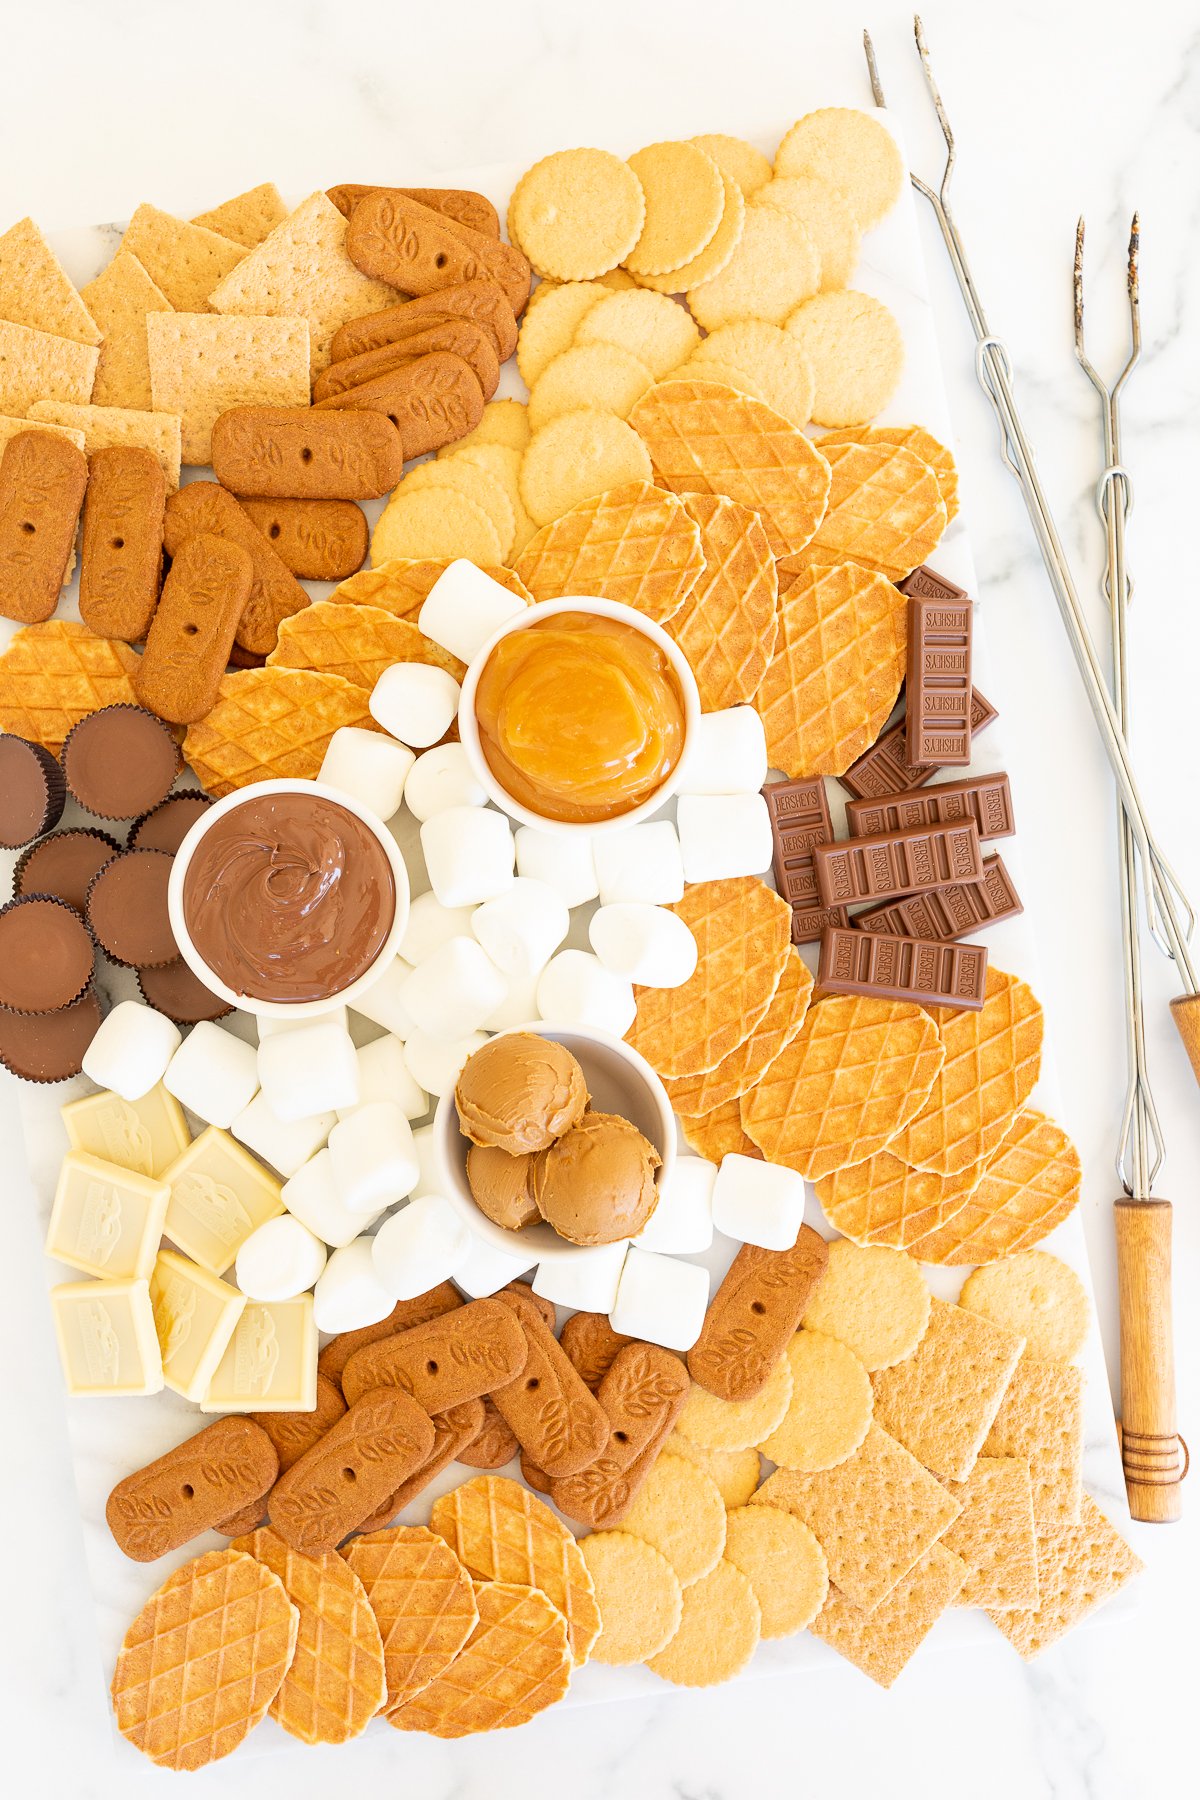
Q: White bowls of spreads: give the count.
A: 3